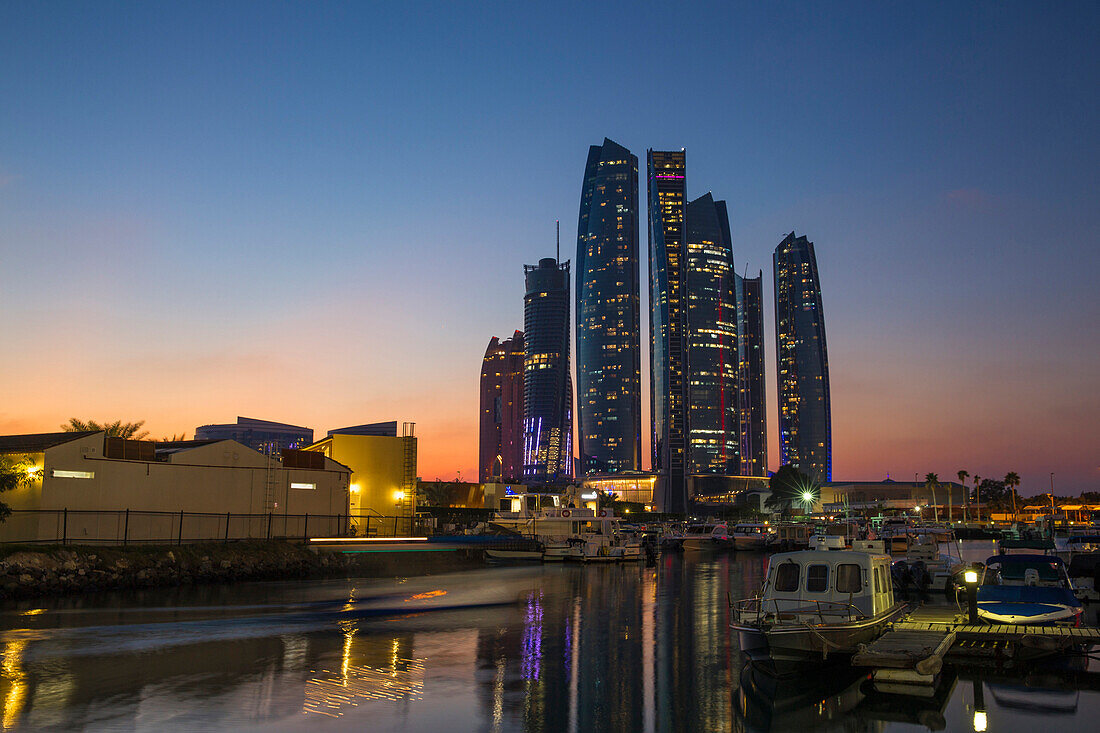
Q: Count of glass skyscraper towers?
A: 7